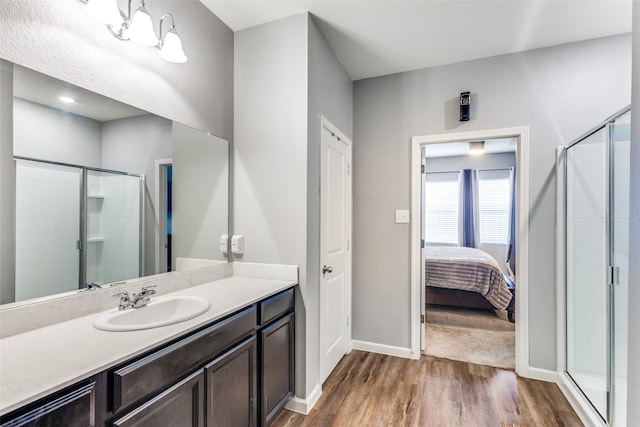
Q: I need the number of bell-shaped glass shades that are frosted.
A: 3